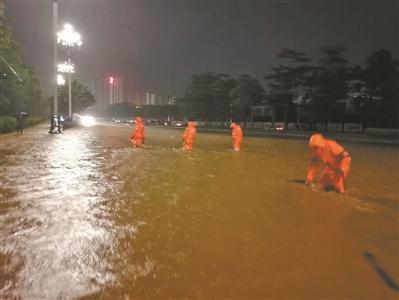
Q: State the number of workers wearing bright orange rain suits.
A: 4